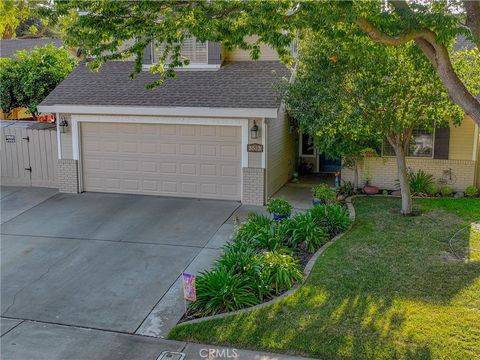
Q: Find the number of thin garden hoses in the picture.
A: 1